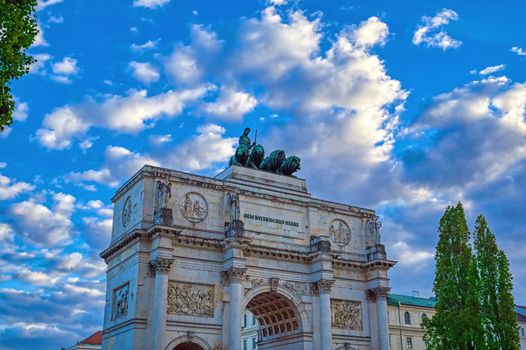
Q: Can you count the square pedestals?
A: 4